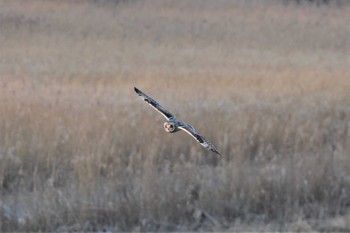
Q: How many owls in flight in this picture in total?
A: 1